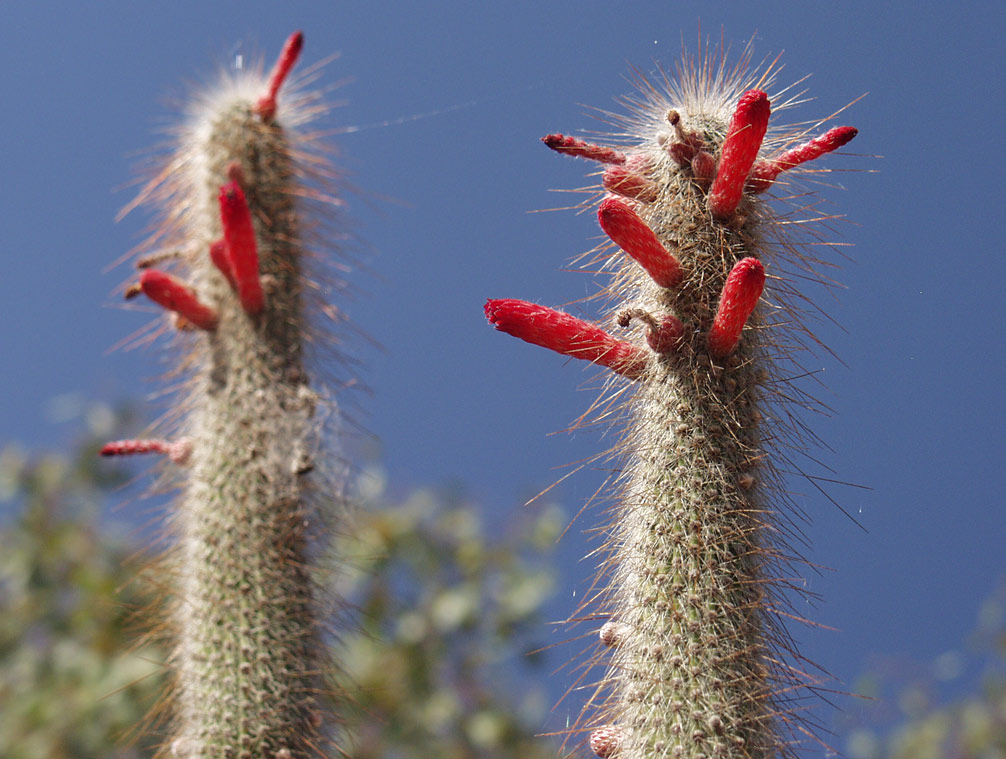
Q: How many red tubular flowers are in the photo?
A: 12